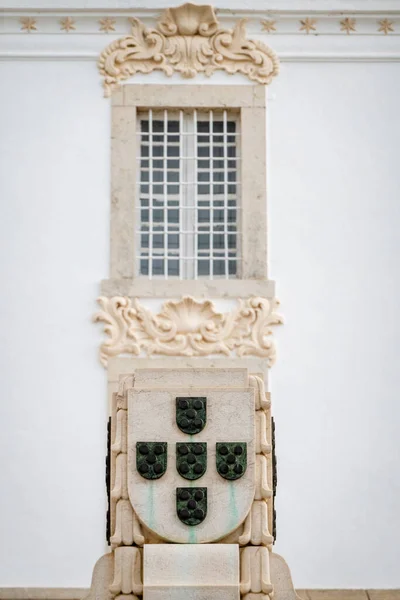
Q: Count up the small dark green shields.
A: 5